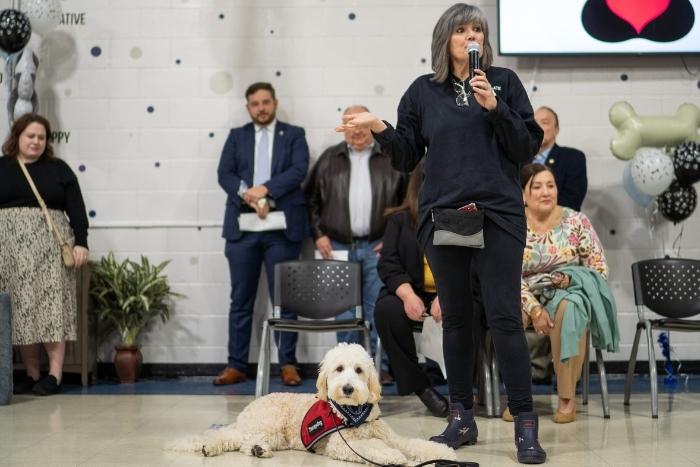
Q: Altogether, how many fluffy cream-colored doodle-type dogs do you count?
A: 1